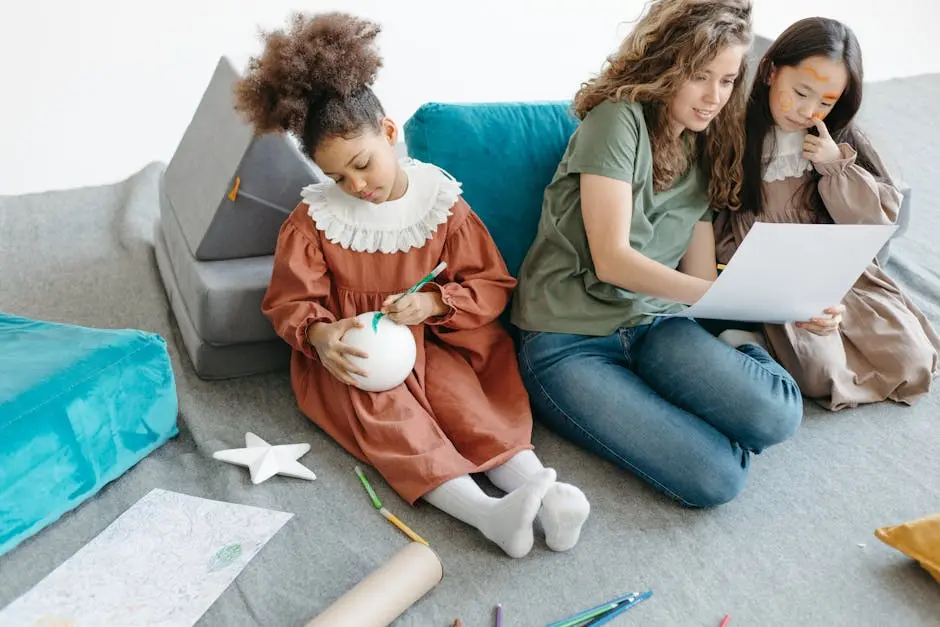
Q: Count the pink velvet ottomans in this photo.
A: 0